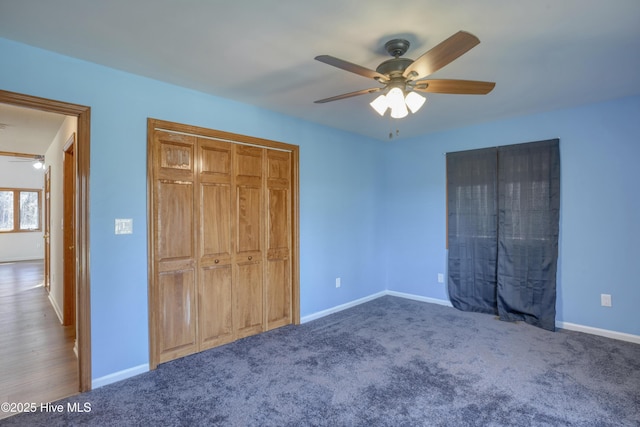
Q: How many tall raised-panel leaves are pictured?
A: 4